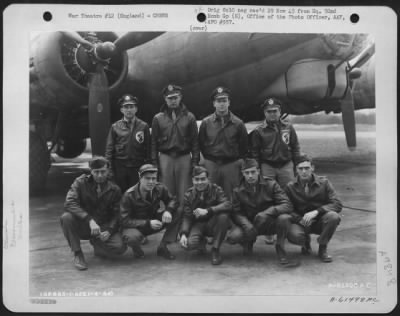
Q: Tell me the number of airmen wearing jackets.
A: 9